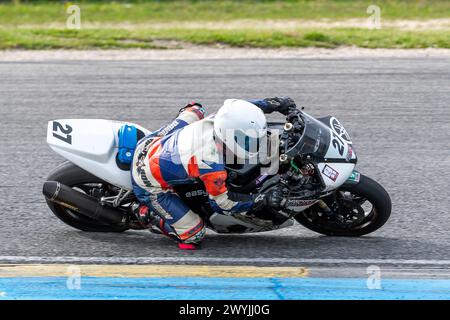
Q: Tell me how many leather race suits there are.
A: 1